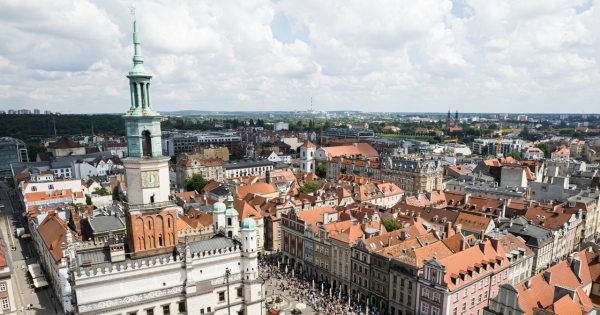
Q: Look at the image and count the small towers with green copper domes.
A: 3